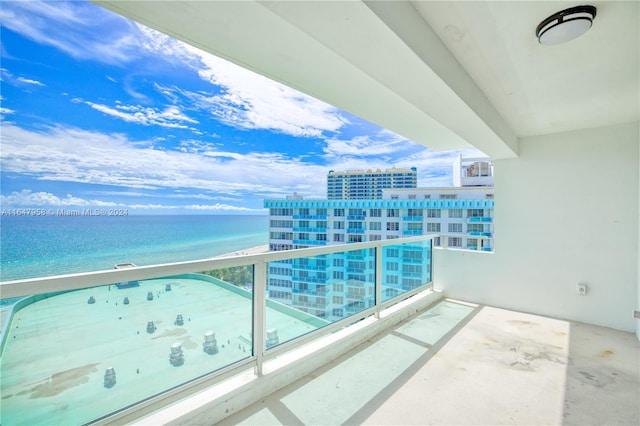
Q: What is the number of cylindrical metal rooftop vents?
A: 10